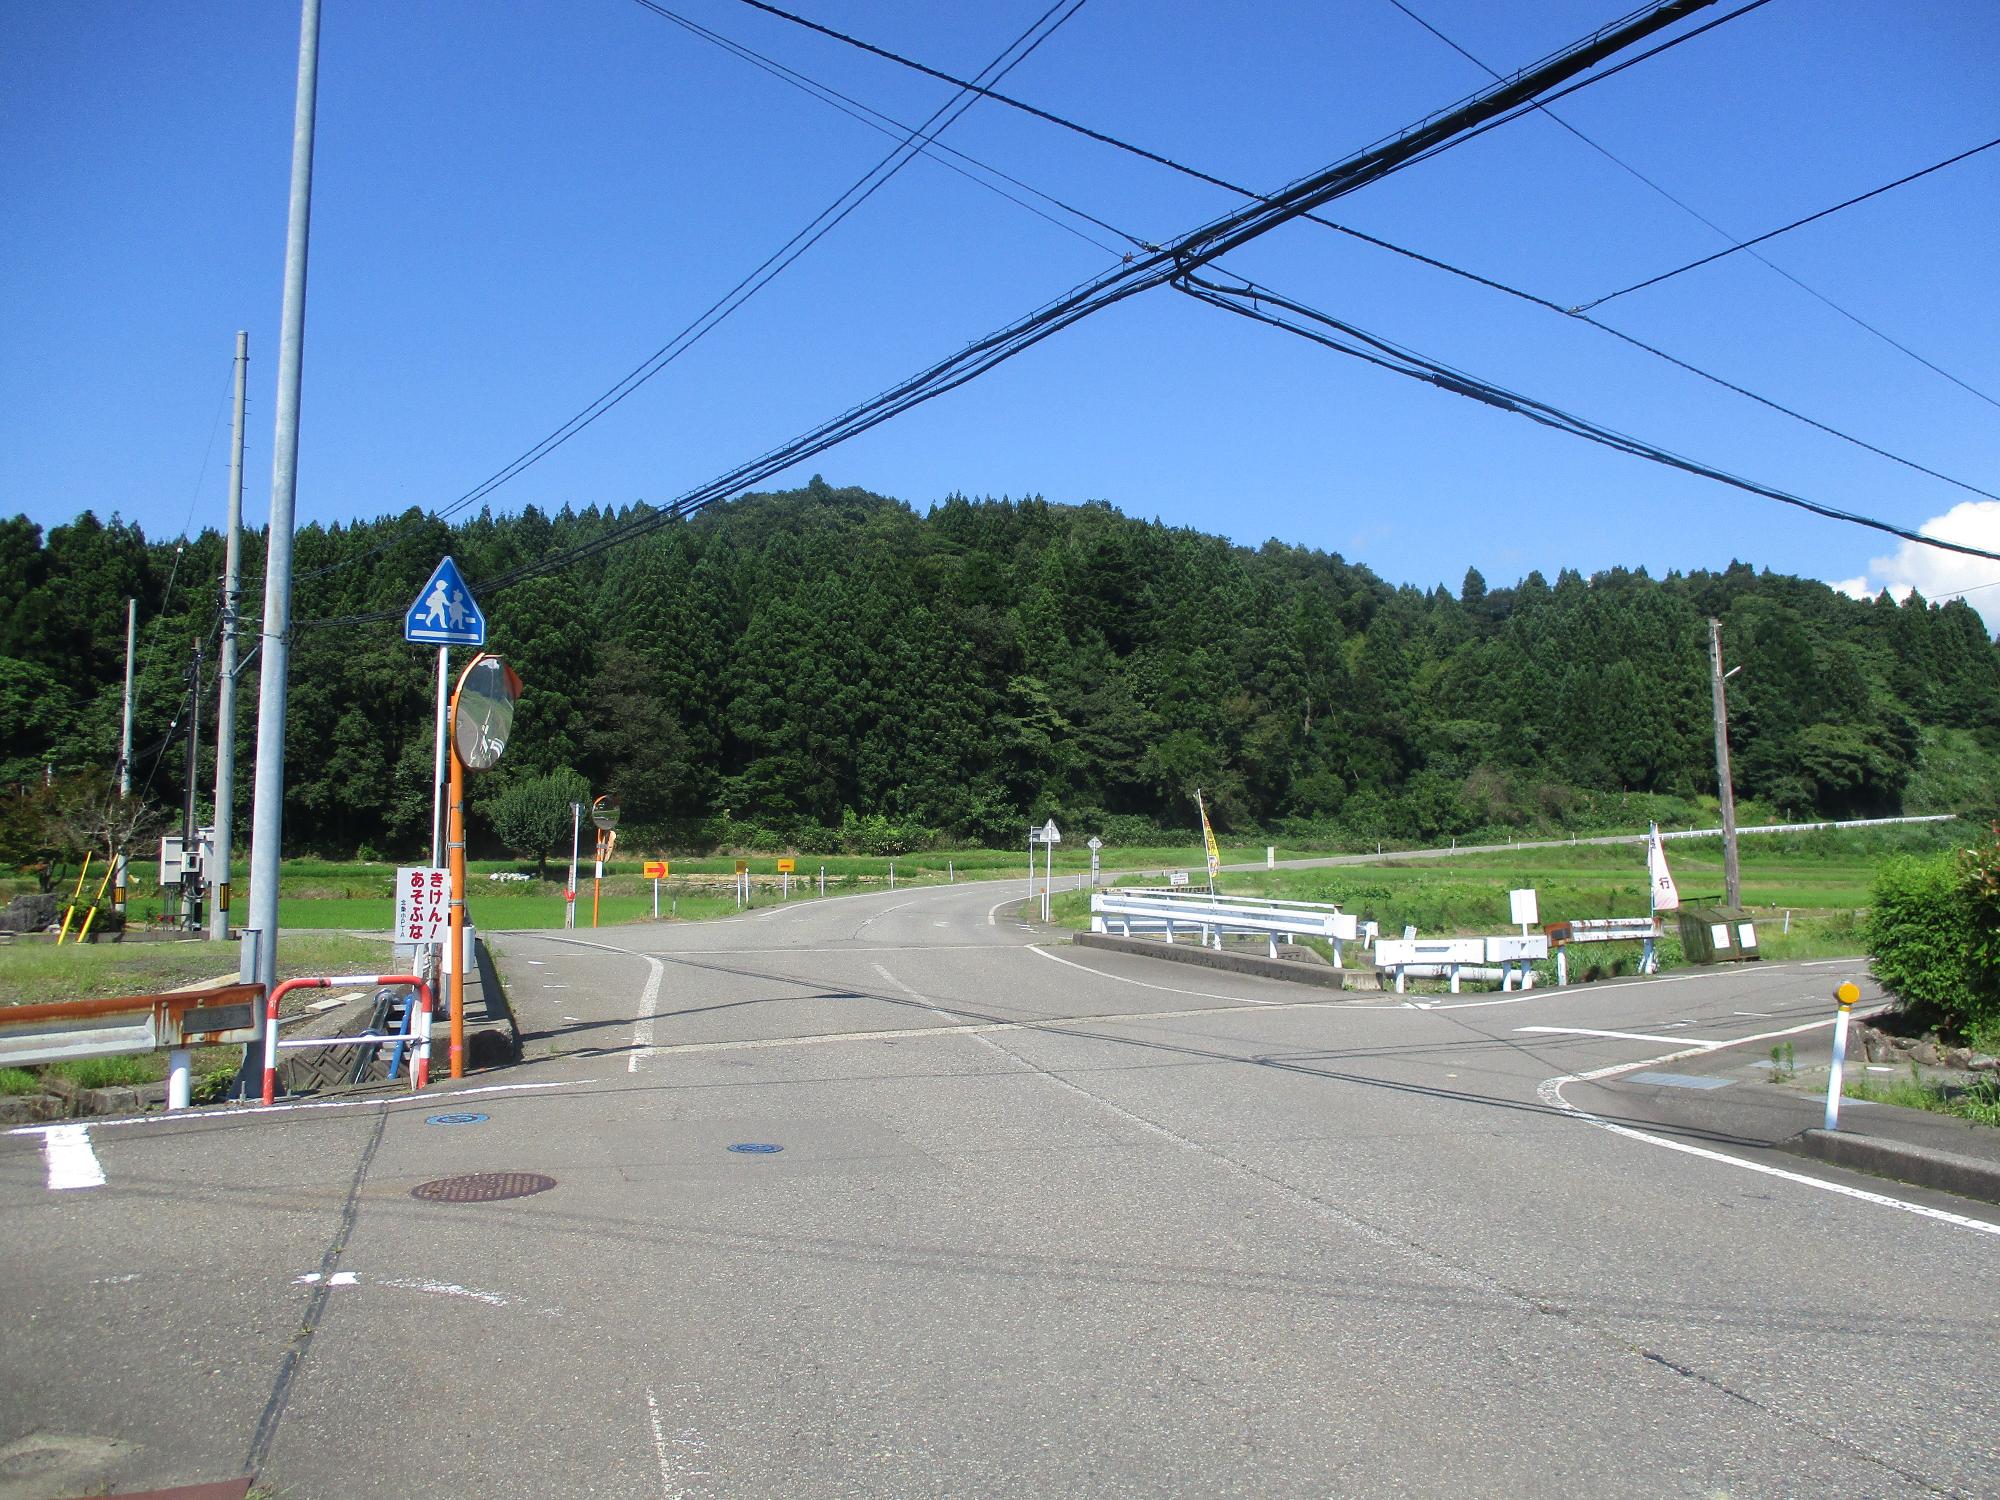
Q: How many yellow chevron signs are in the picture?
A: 3